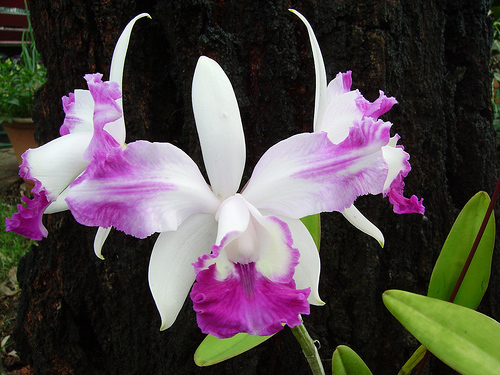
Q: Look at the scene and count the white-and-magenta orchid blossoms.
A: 3